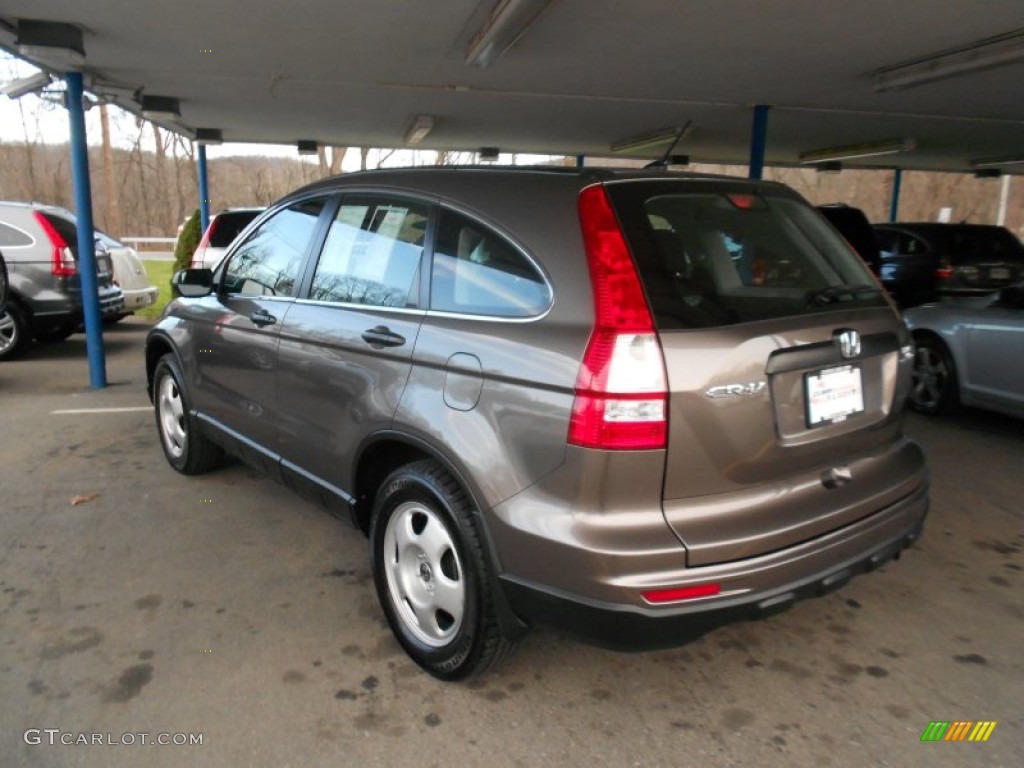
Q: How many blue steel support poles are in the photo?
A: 5